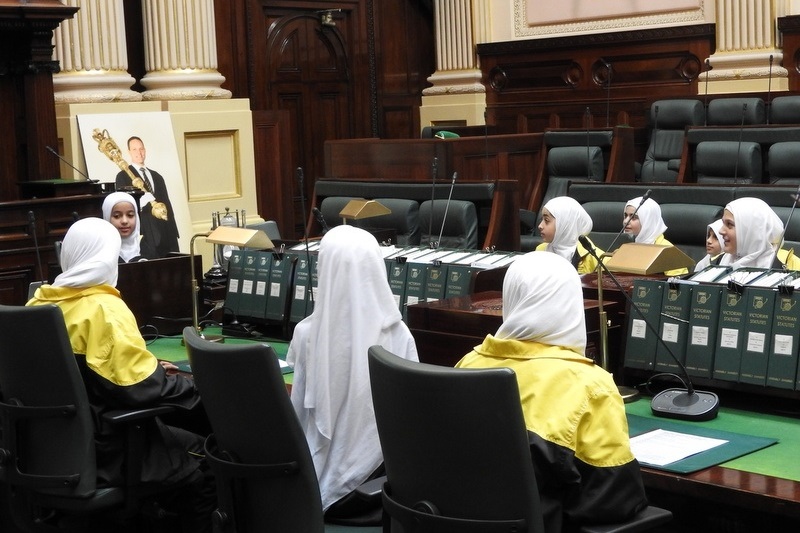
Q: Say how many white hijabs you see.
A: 8